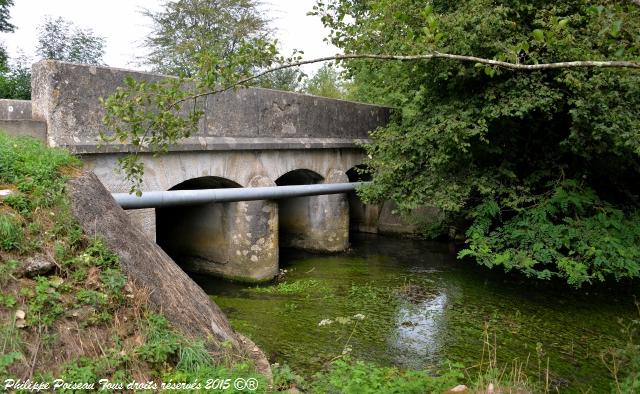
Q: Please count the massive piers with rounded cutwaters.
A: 2